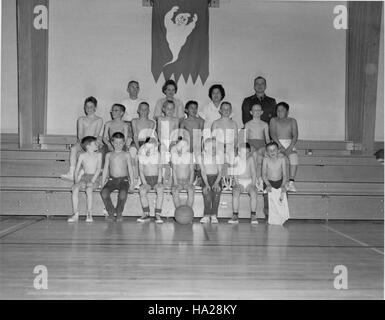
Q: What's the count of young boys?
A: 15